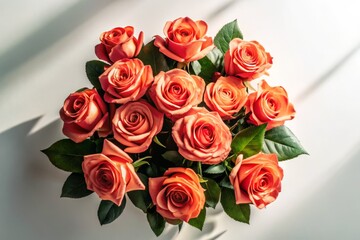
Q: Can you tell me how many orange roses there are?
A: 13